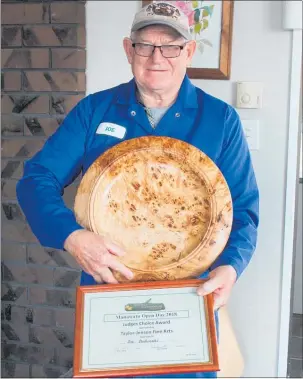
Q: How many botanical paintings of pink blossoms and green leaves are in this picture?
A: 1